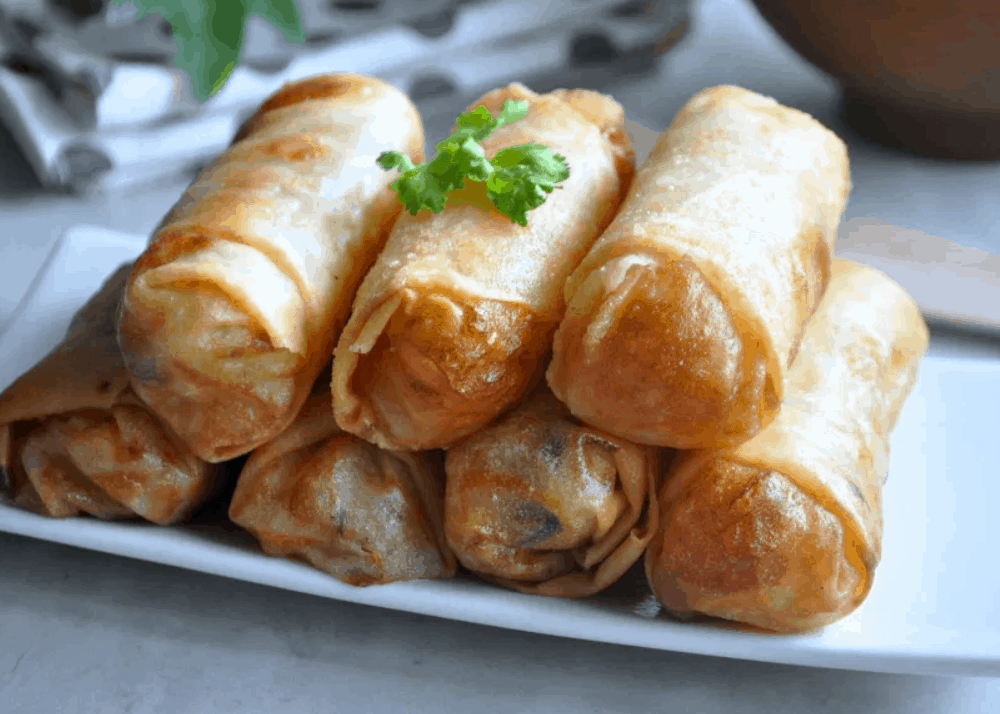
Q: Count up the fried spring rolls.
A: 7